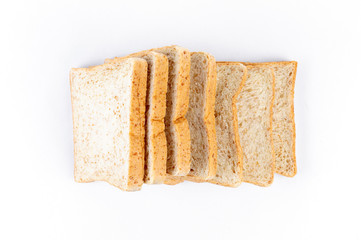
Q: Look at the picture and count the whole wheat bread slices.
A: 7